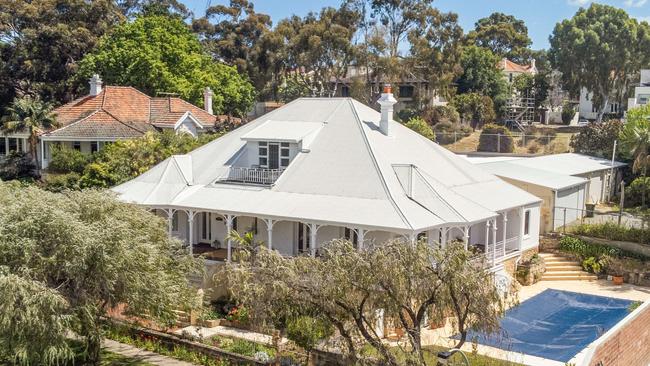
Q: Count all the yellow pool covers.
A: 0